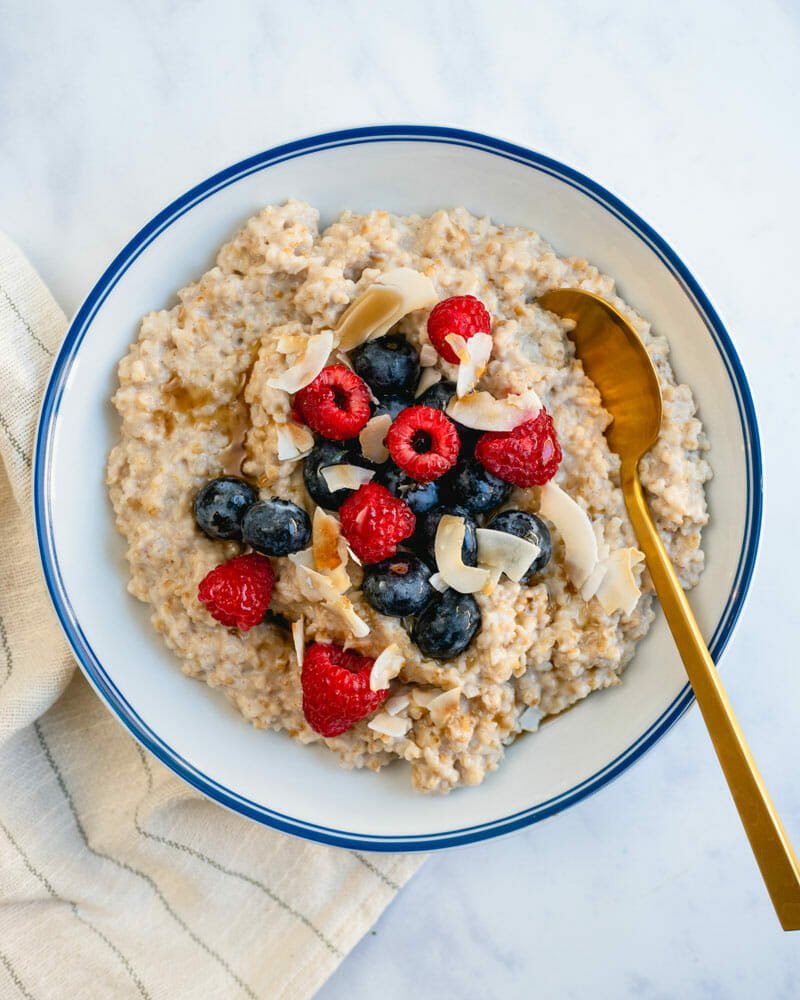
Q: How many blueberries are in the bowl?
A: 12